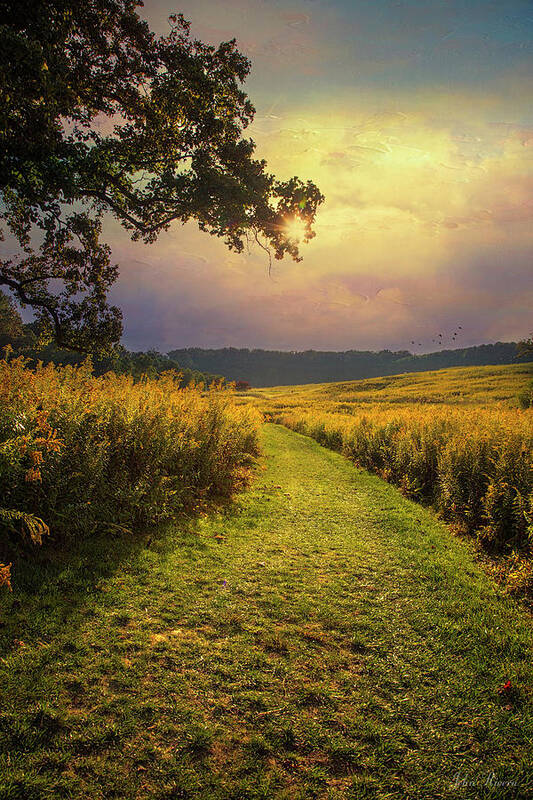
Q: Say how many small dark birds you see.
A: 8